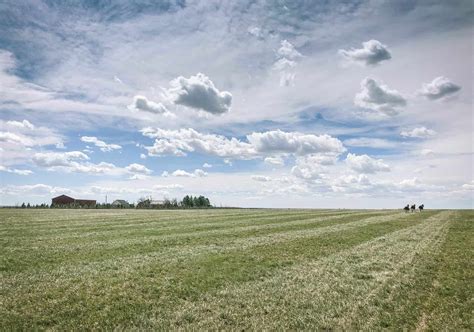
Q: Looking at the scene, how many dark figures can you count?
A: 3